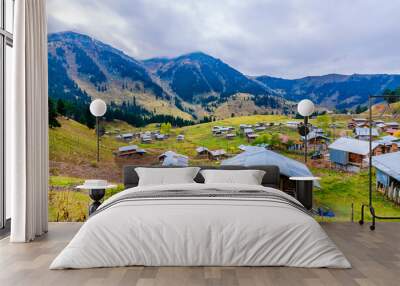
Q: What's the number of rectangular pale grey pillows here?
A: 2